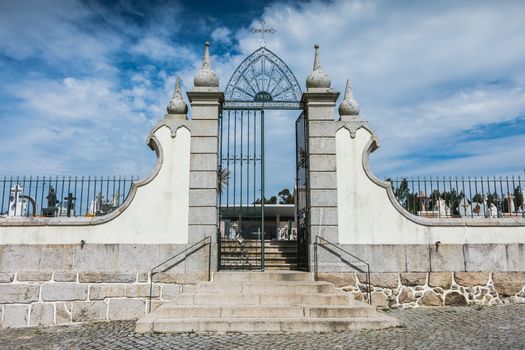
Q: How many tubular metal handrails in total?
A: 2